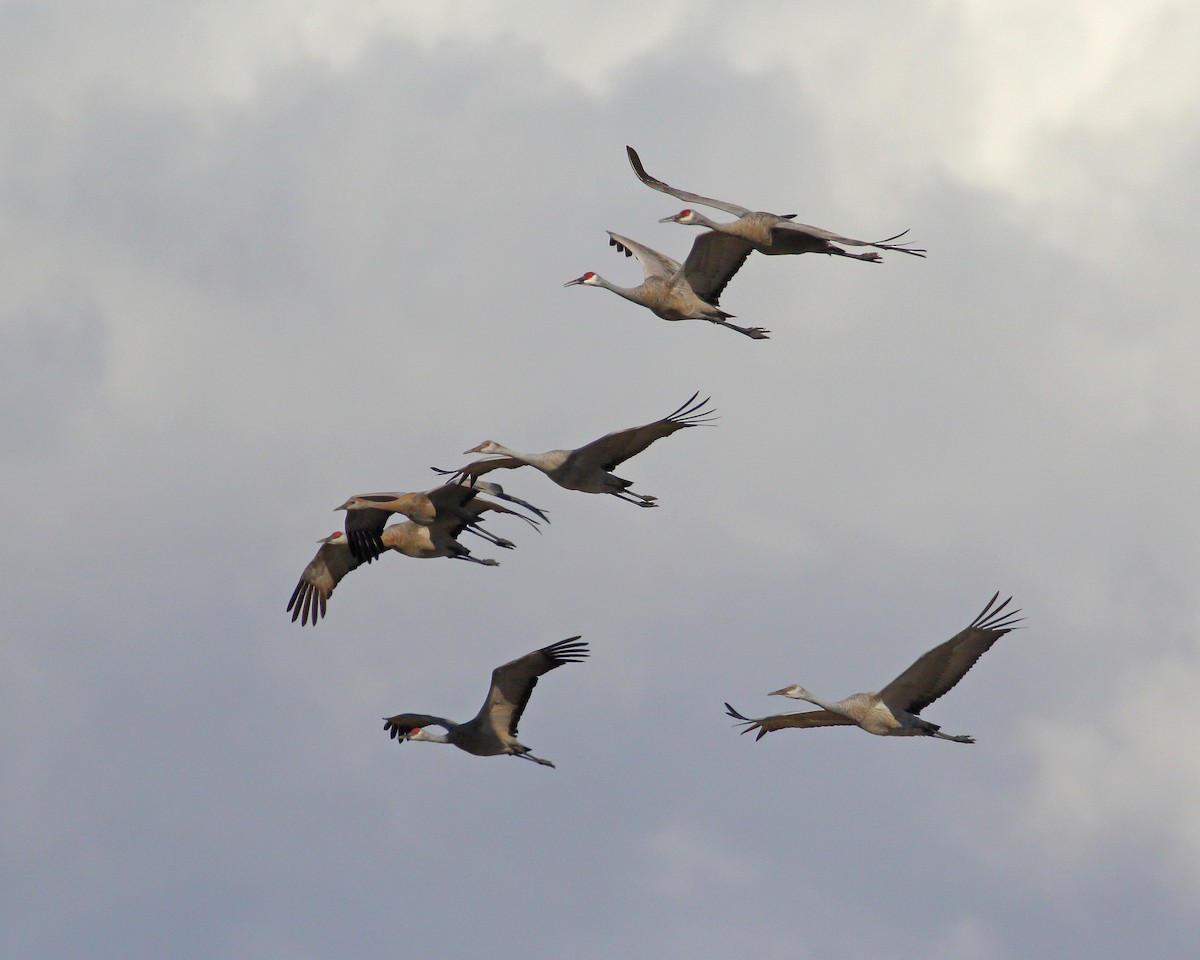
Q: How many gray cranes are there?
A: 7